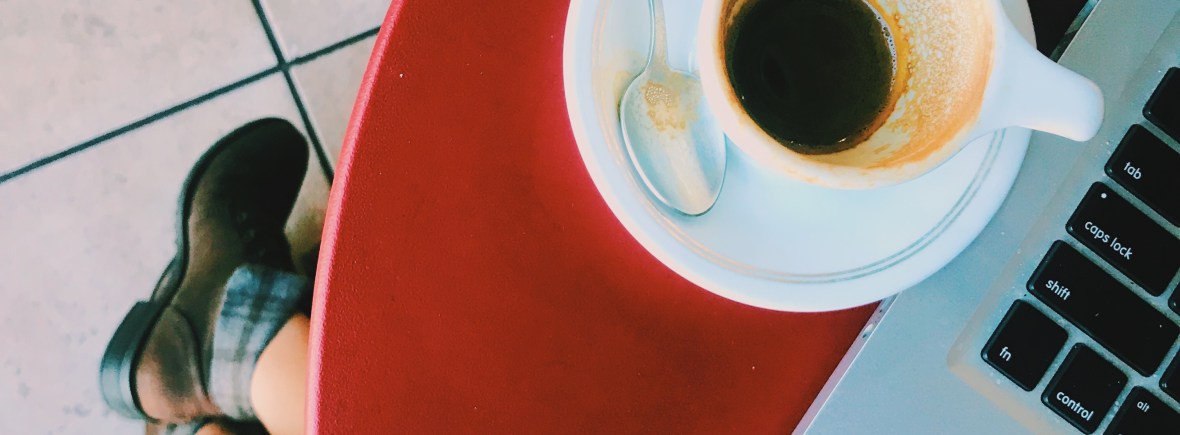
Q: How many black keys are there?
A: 9